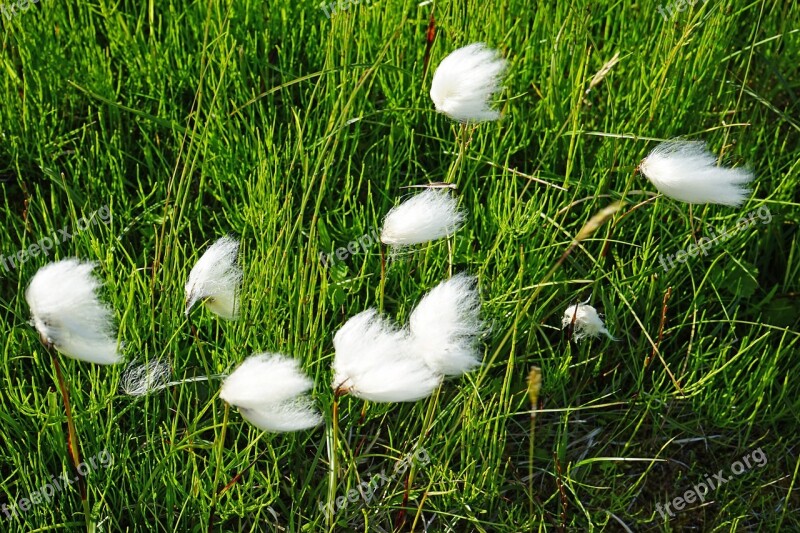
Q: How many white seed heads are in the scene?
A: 9